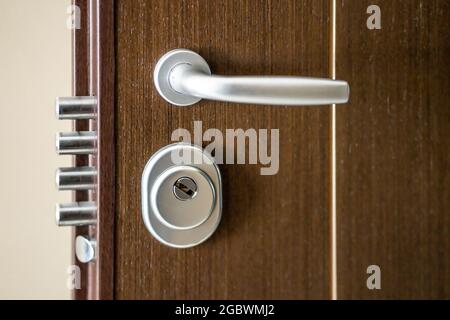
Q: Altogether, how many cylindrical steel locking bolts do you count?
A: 4